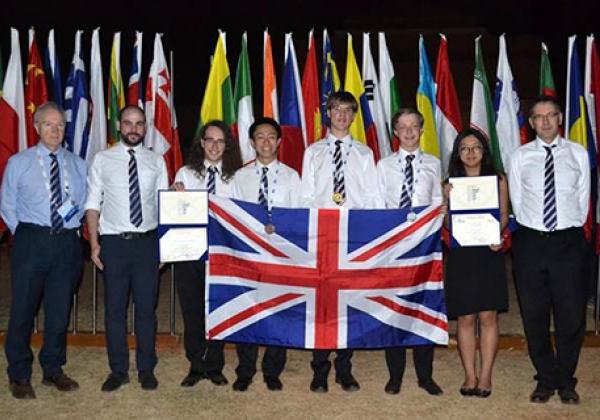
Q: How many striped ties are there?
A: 7